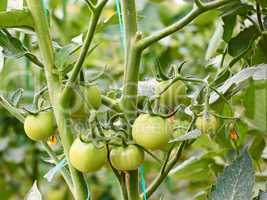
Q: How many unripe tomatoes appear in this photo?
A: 7